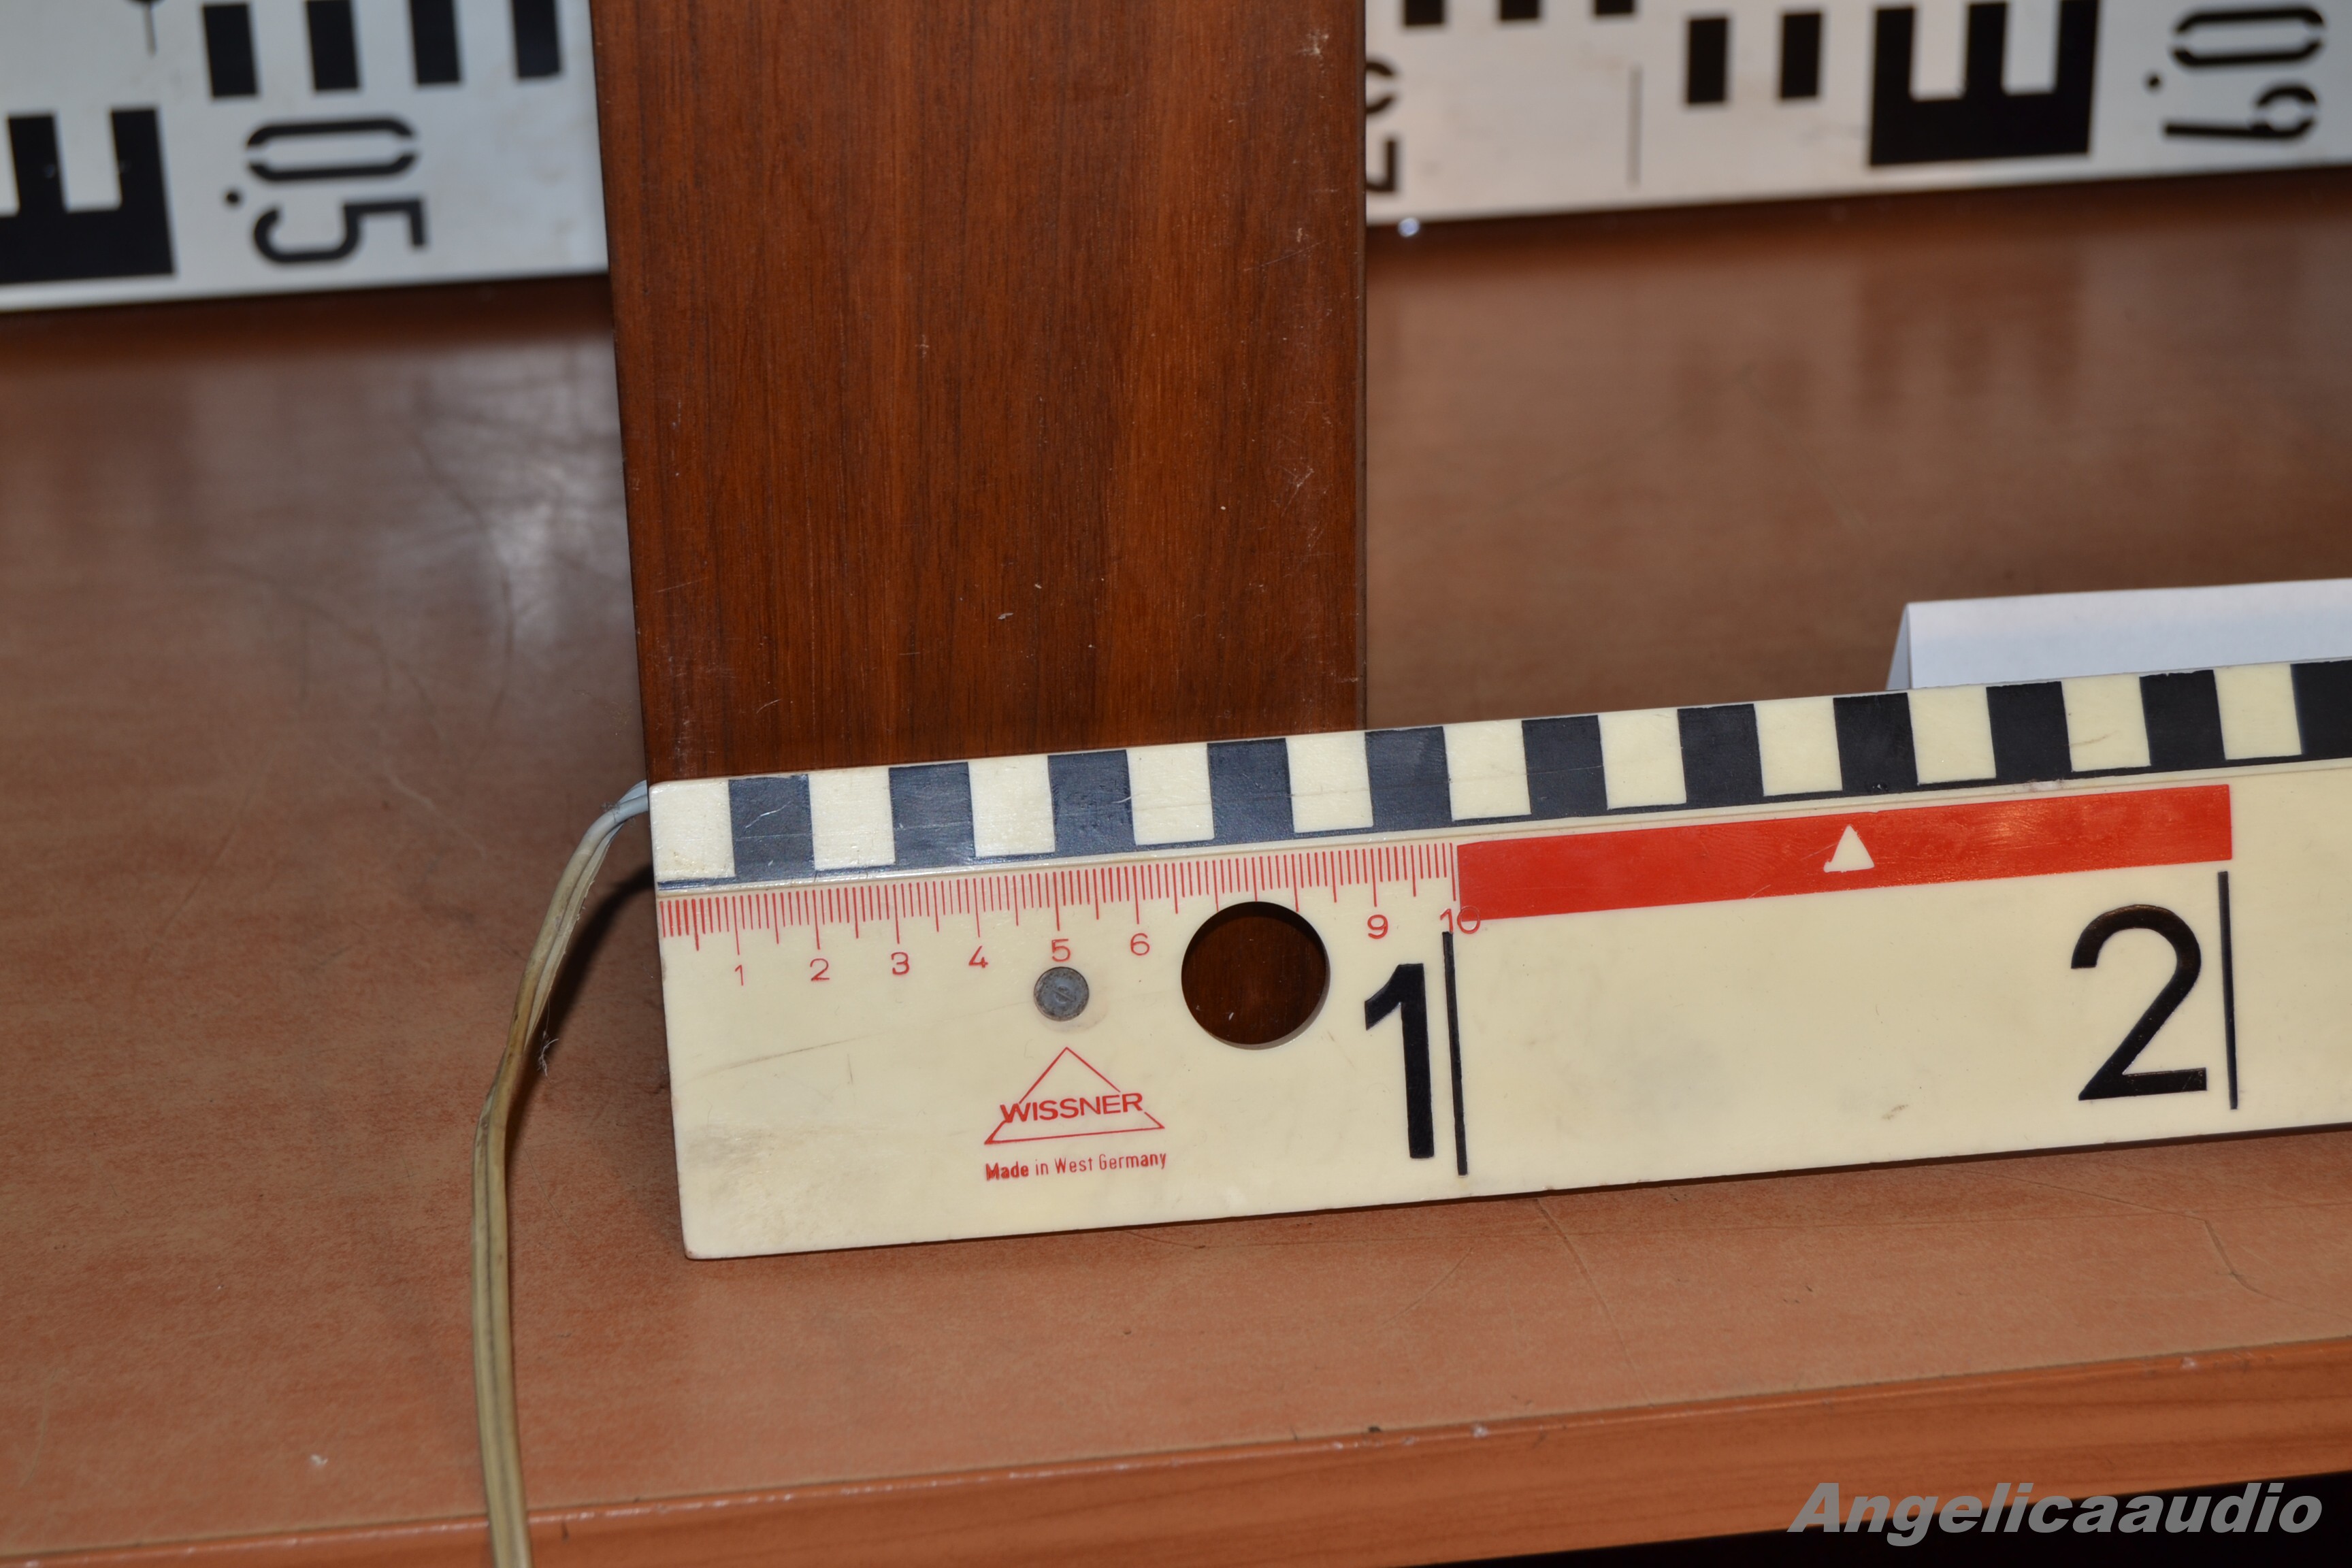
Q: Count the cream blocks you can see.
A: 11